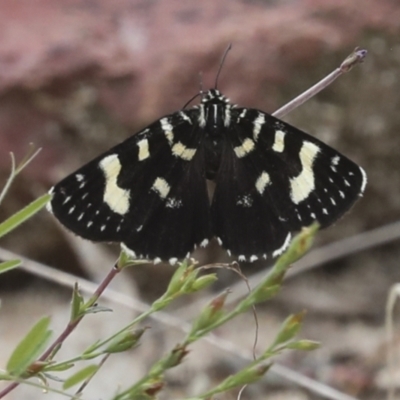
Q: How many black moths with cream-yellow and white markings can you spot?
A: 1